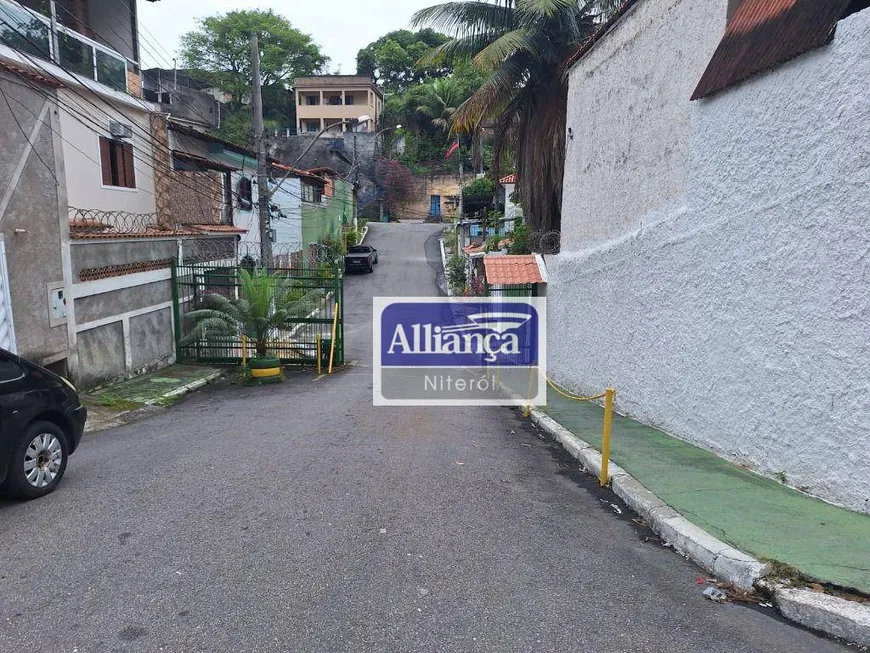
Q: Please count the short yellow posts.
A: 5